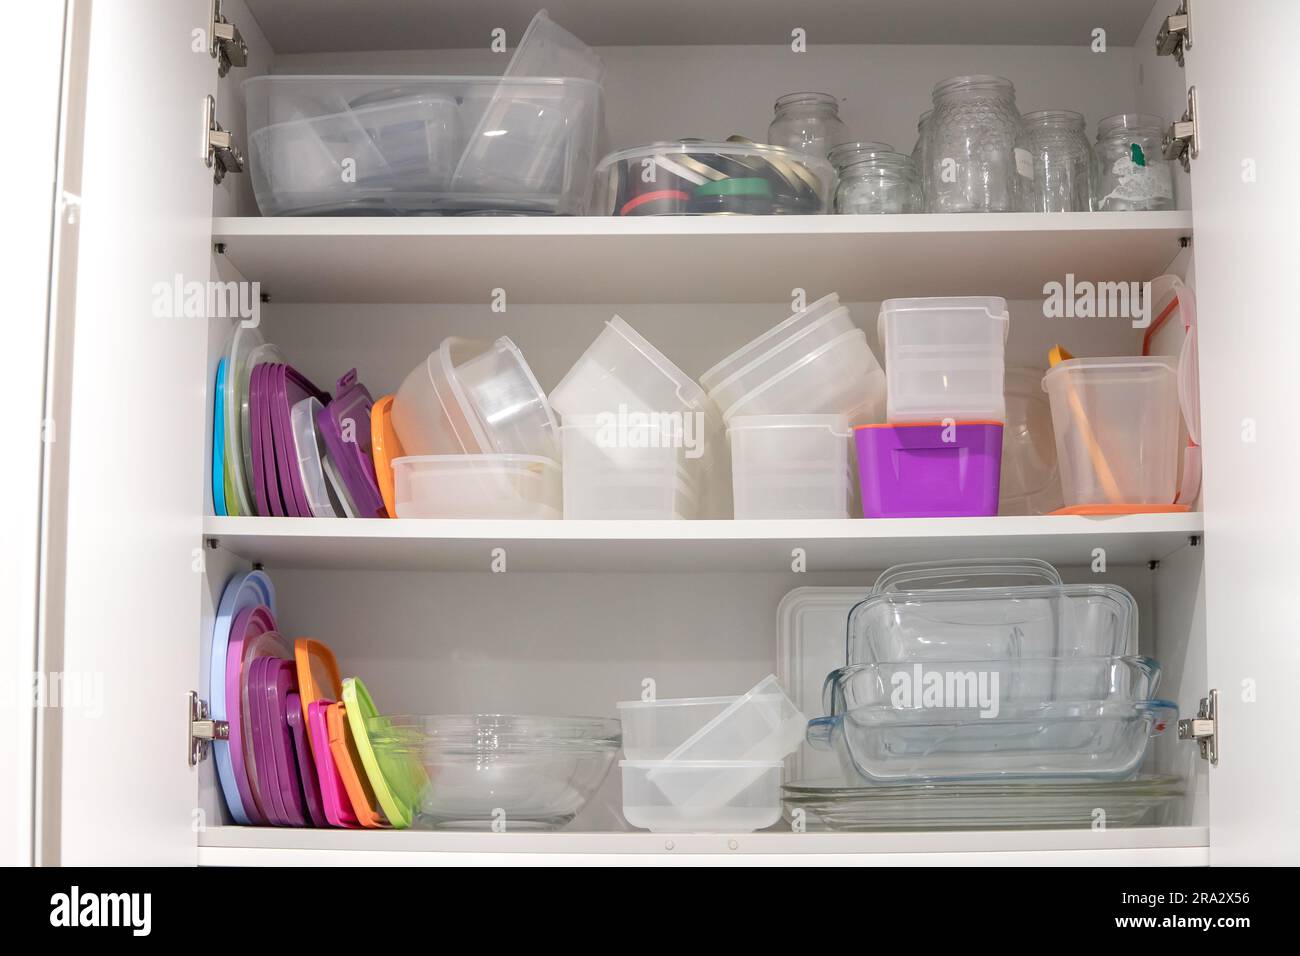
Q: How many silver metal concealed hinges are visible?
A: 6